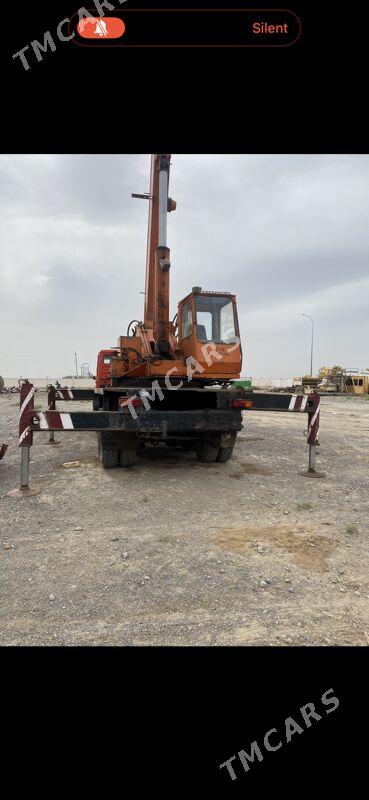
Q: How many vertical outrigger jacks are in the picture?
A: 3